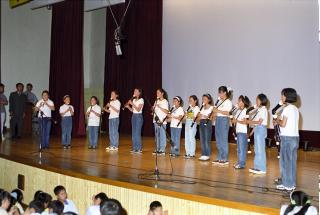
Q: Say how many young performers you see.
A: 13